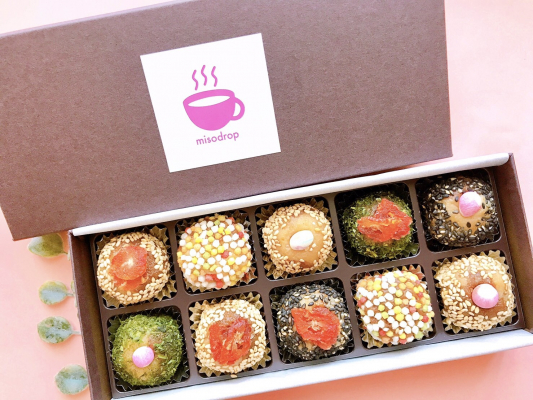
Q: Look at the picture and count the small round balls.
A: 10